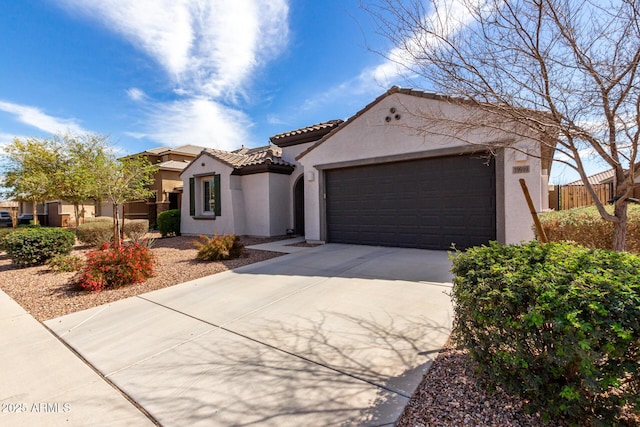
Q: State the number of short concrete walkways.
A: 1